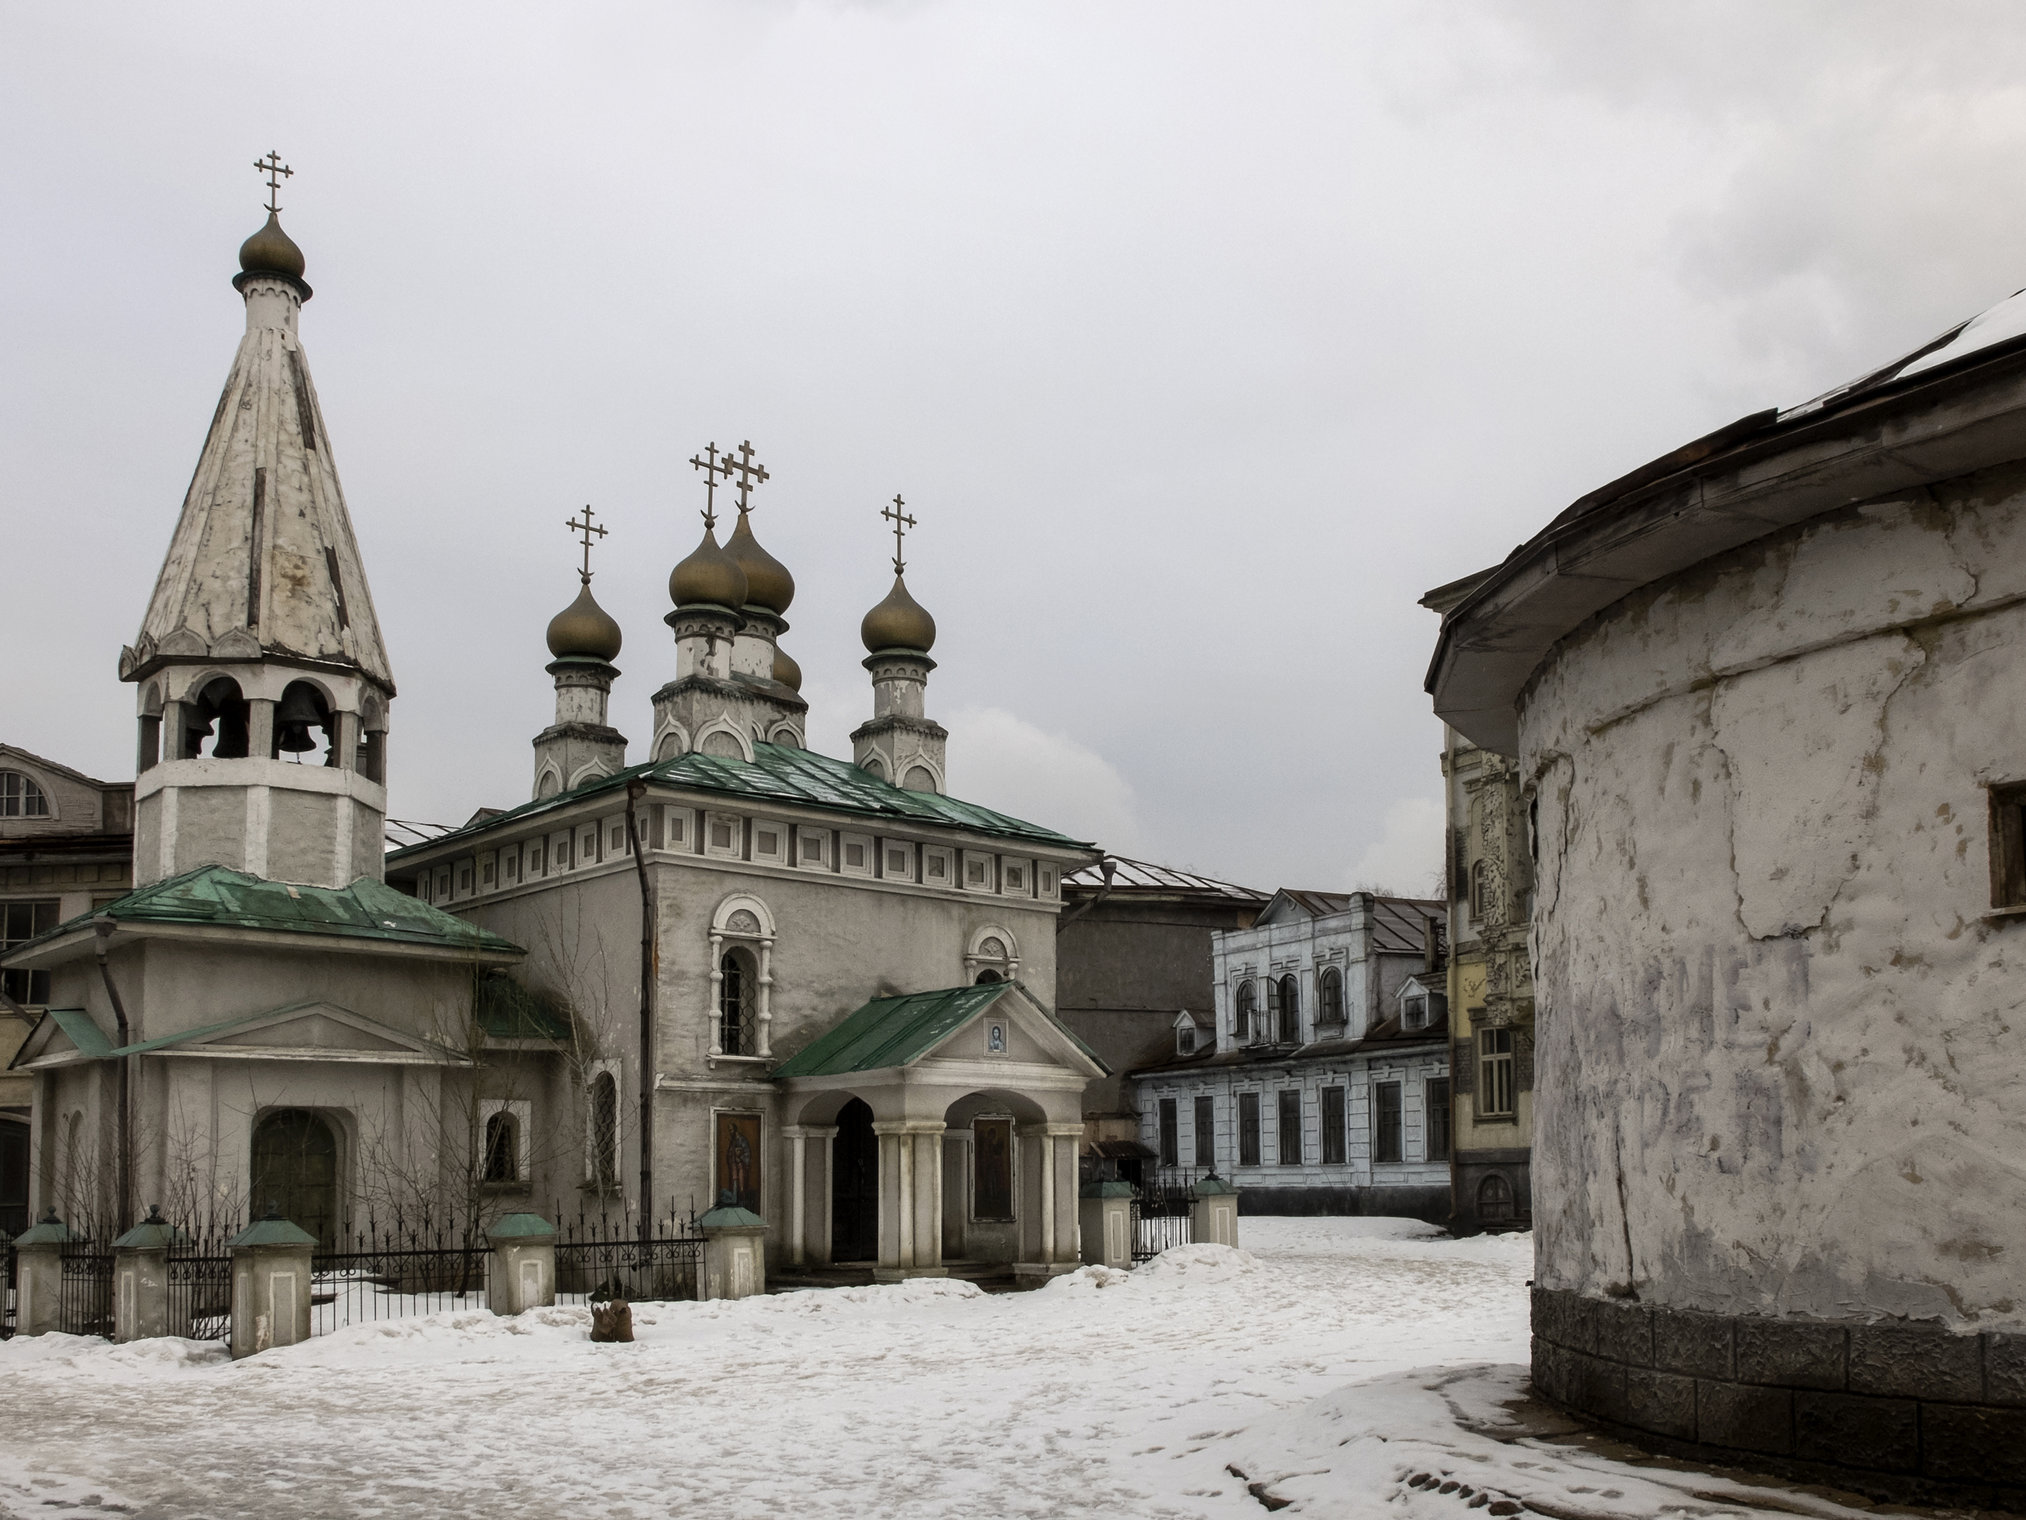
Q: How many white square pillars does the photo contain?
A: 7